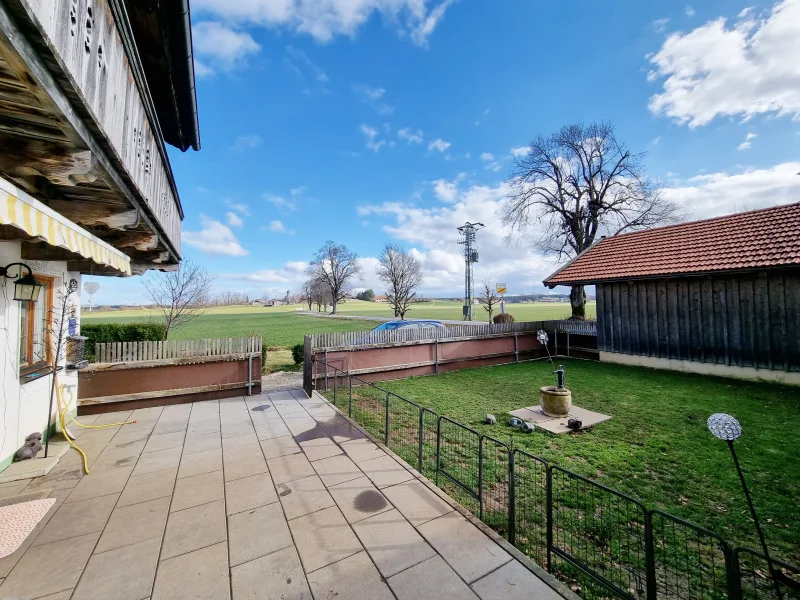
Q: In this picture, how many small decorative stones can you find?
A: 4